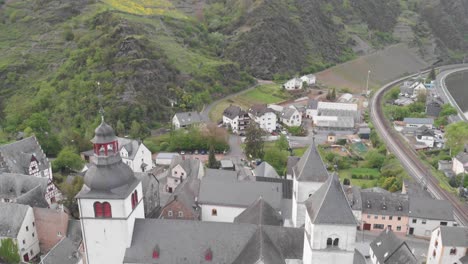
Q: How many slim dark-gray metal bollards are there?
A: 0